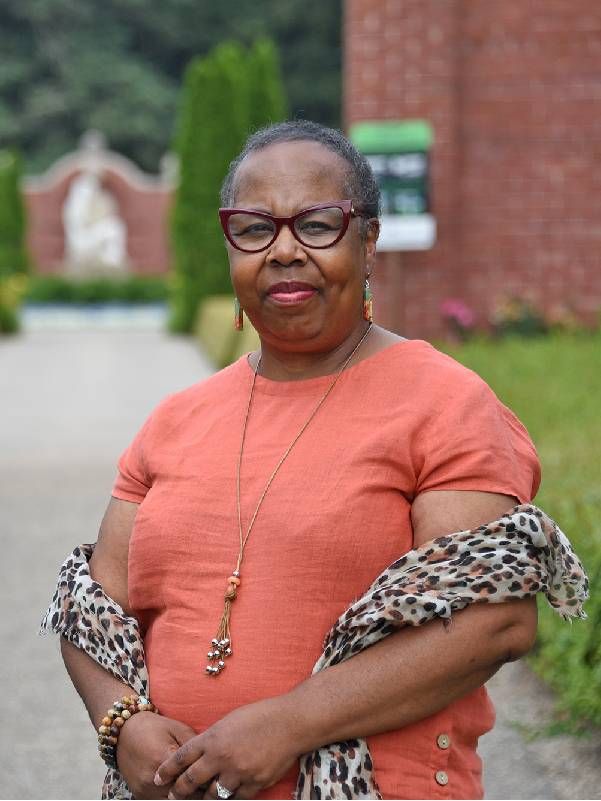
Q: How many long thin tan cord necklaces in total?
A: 1